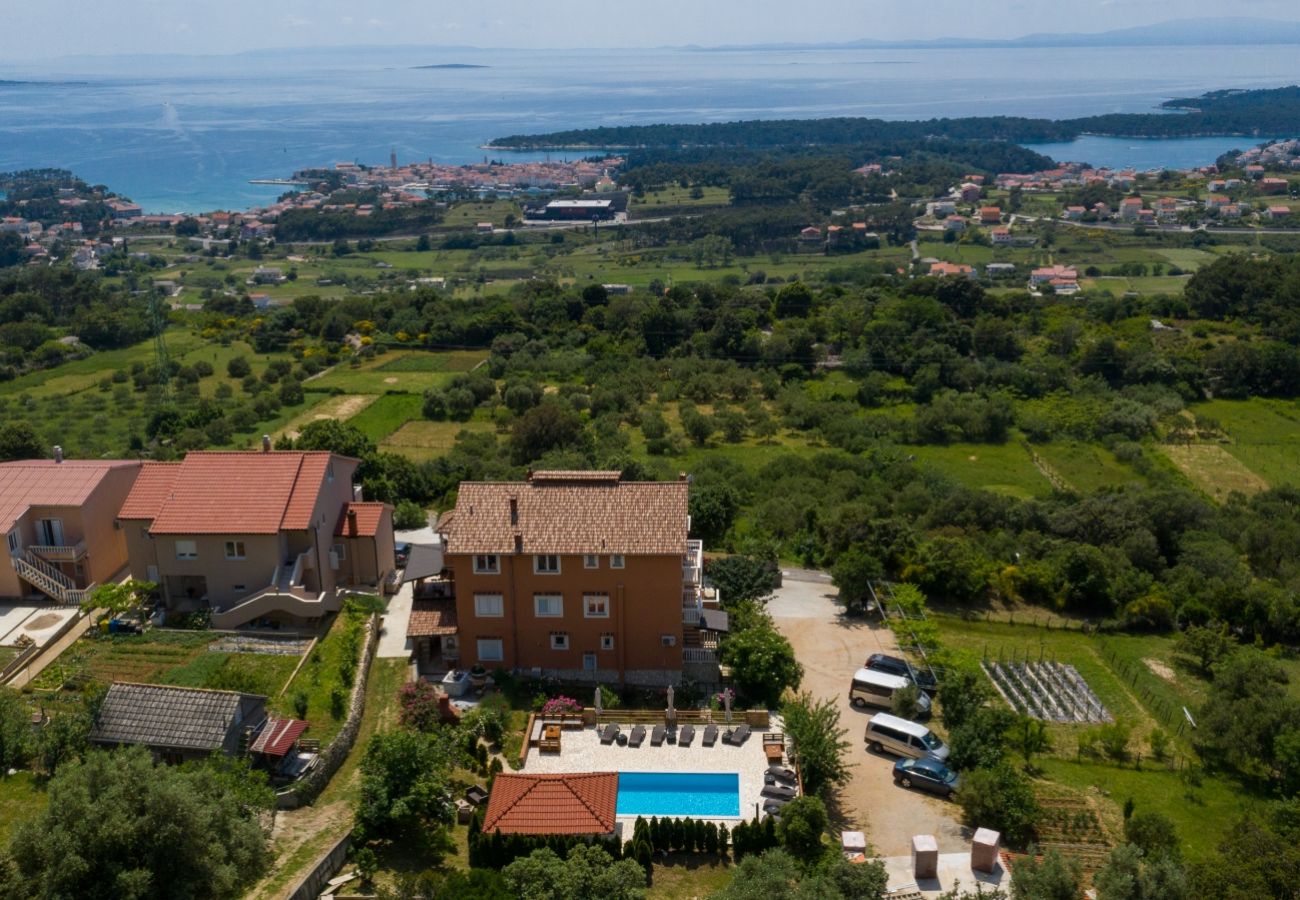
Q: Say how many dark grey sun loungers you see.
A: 10